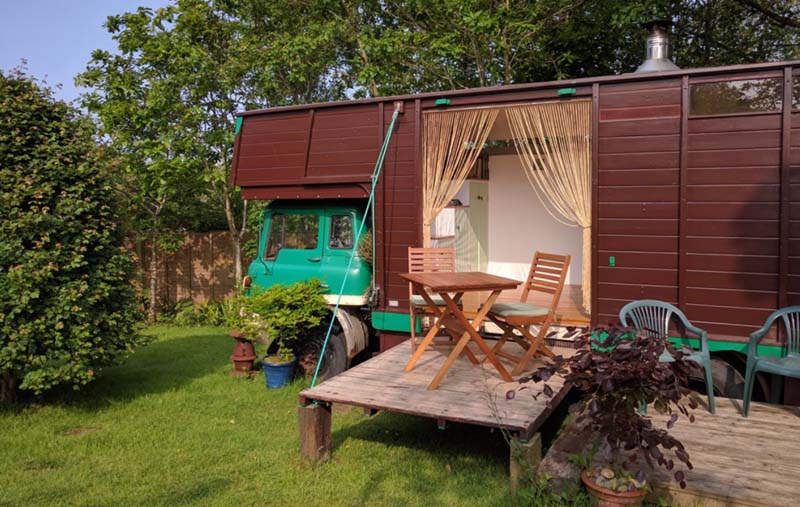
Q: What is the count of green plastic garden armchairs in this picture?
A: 2